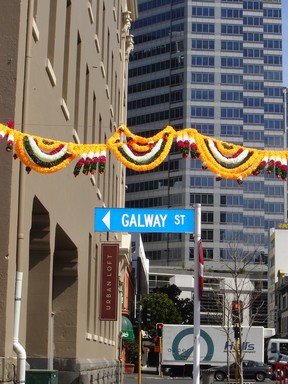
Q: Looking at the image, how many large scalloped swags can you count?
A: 3